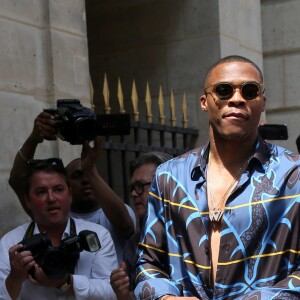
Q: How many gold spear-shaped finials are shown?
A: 8